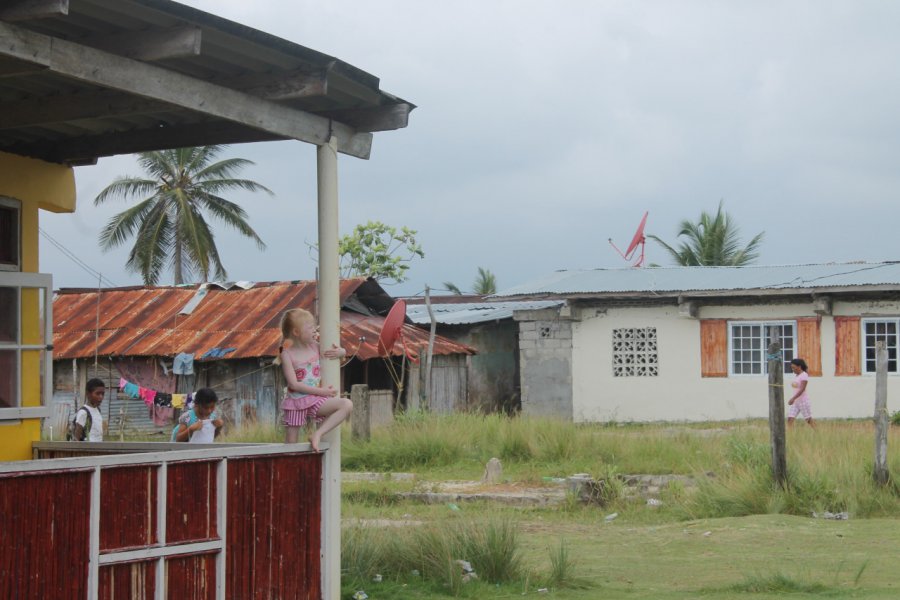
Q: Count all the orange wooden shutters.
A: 3